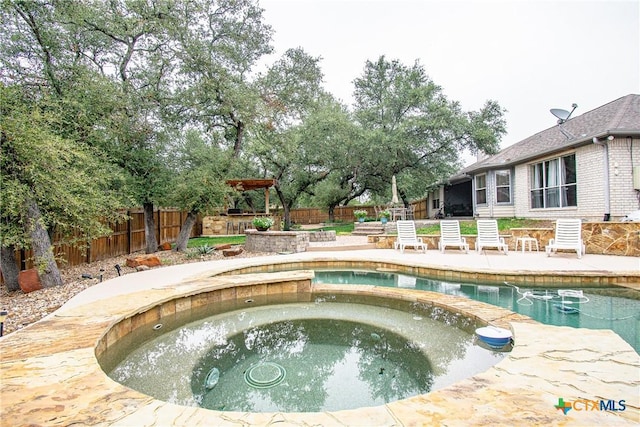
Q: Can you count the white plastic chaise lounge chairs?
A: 4